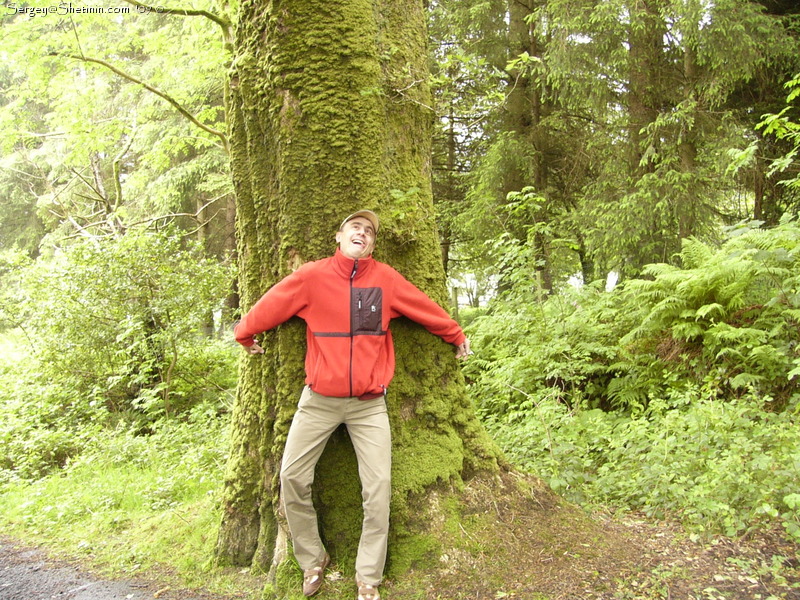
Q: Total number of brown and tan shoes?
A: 2